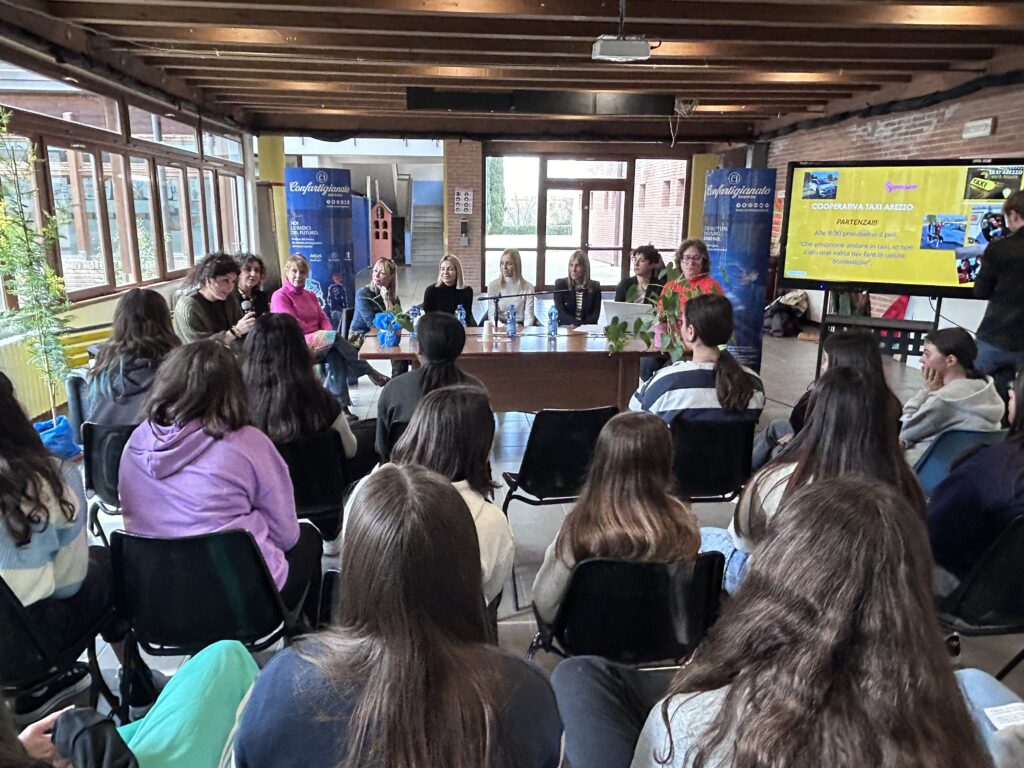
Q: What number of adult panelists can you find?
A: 9